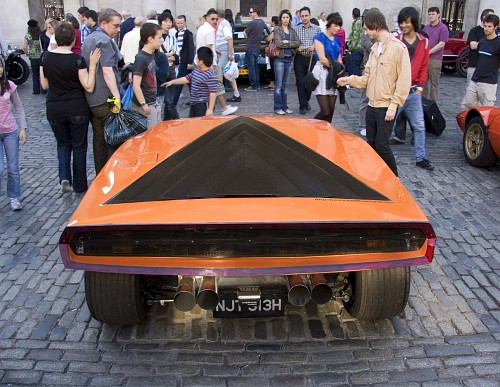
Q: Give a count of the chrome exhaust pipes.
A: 4